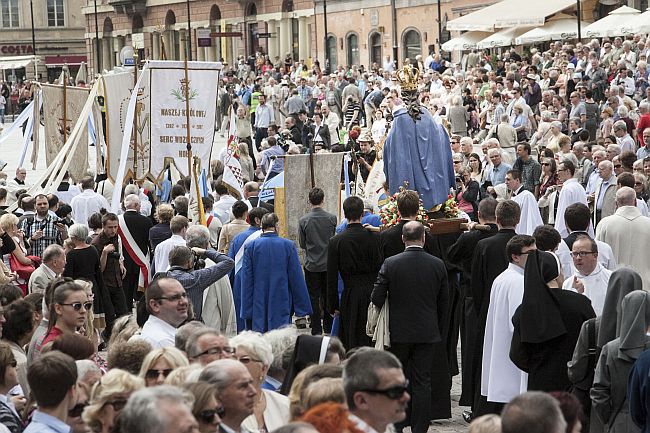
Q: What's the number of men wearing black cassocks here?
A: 4